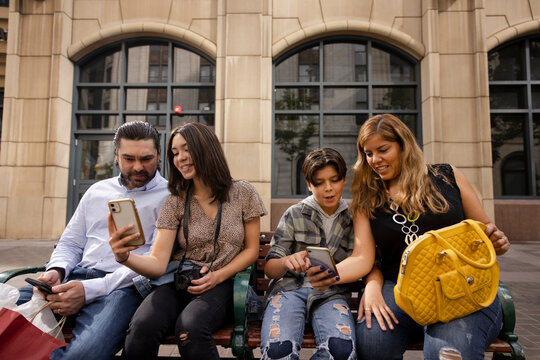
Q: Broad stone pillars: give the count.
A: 3